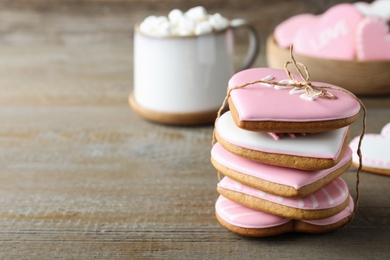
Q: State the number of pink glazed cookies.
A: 7